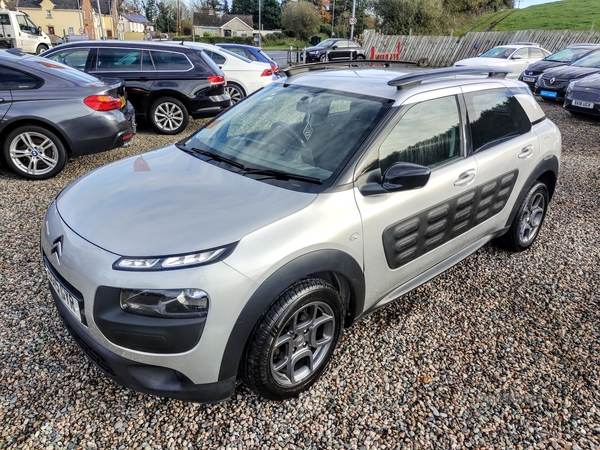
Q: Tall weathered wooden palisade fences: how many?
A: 1